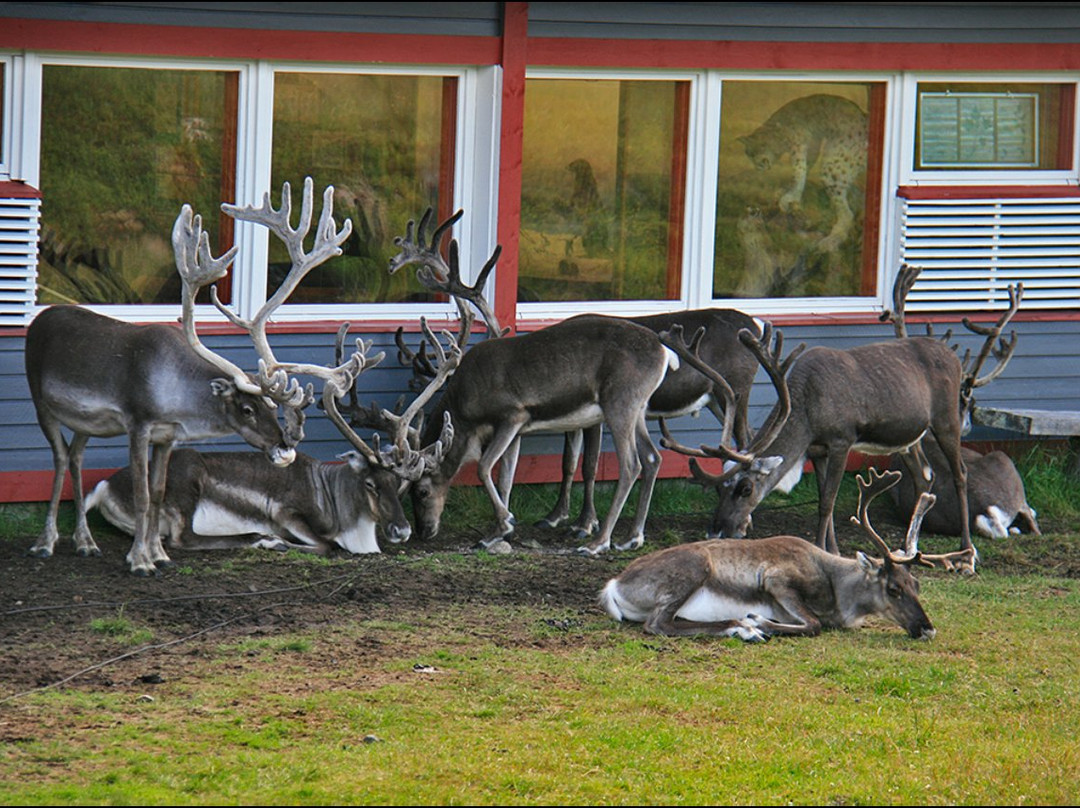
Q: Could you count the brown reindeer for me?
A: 7